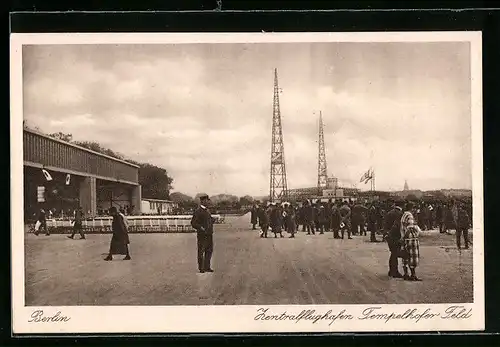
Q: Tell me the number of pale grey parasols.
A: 0